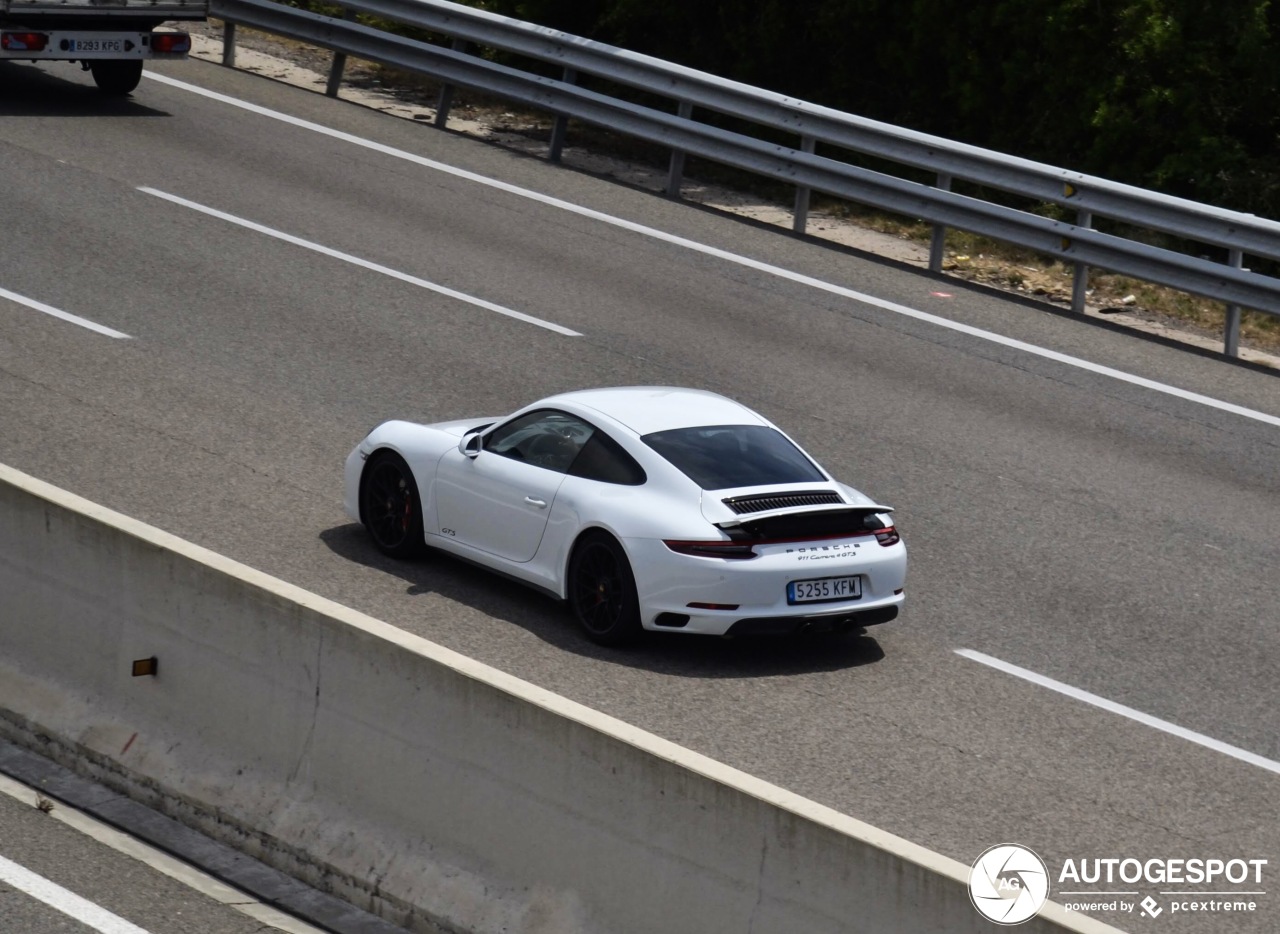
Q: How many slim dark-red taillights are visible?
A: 2